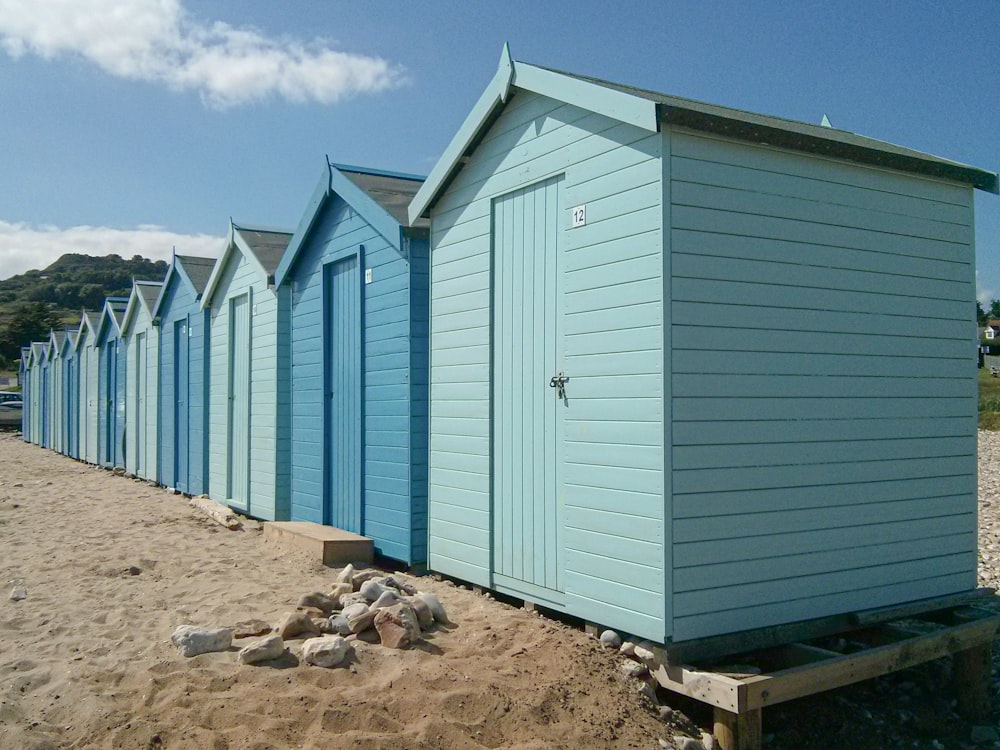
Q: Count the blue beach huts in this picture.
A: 6